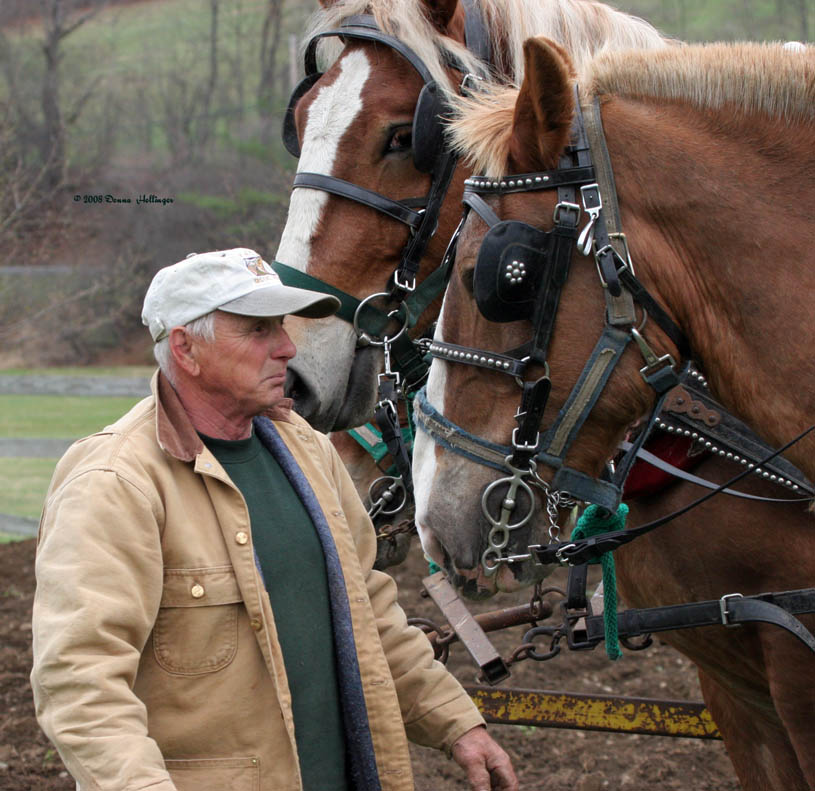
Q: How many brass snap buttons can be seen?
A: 3